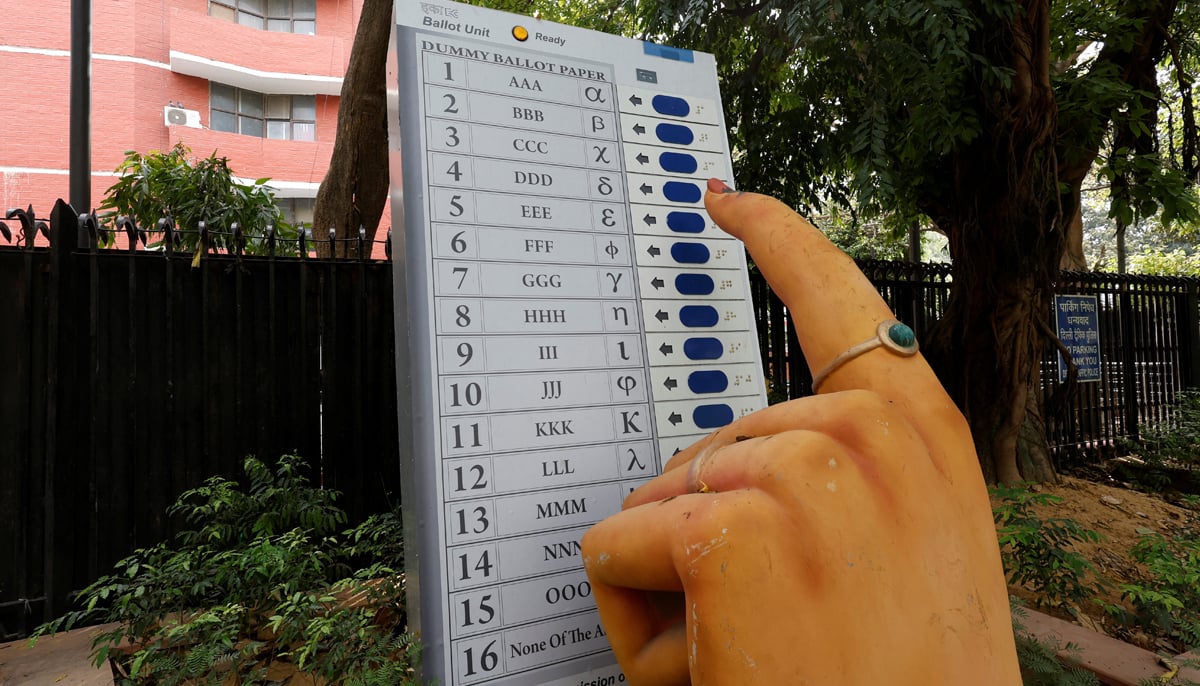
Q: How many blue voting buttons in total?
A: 11